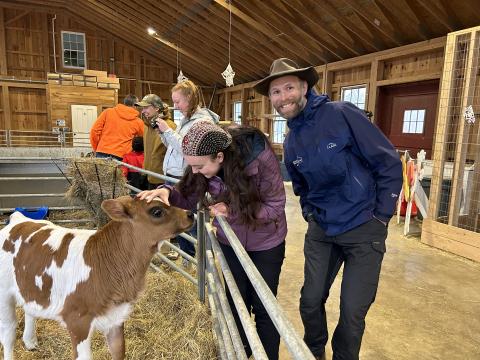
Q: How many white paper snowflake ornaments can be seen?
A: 3